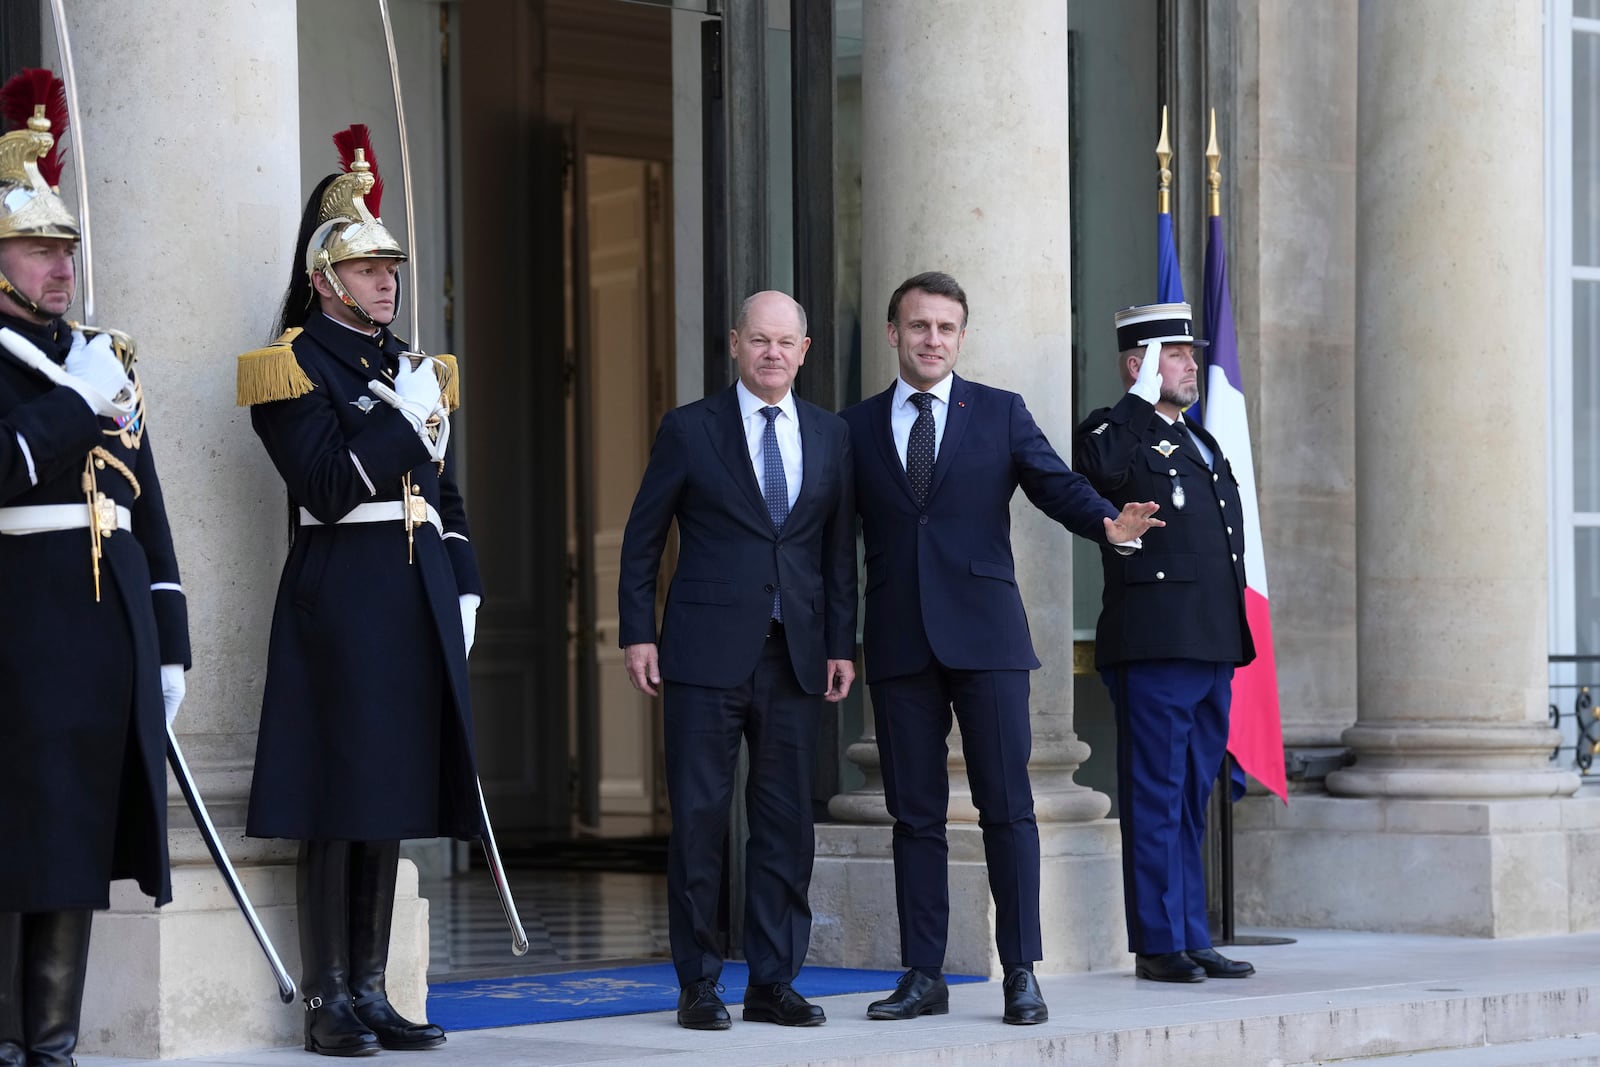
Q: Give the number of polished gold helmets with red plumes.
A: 2